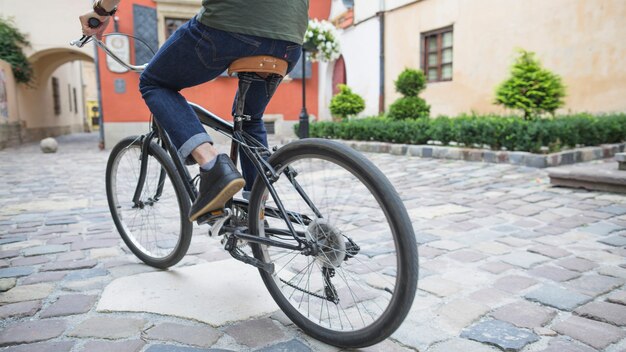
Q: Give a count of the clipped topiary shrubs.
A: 3